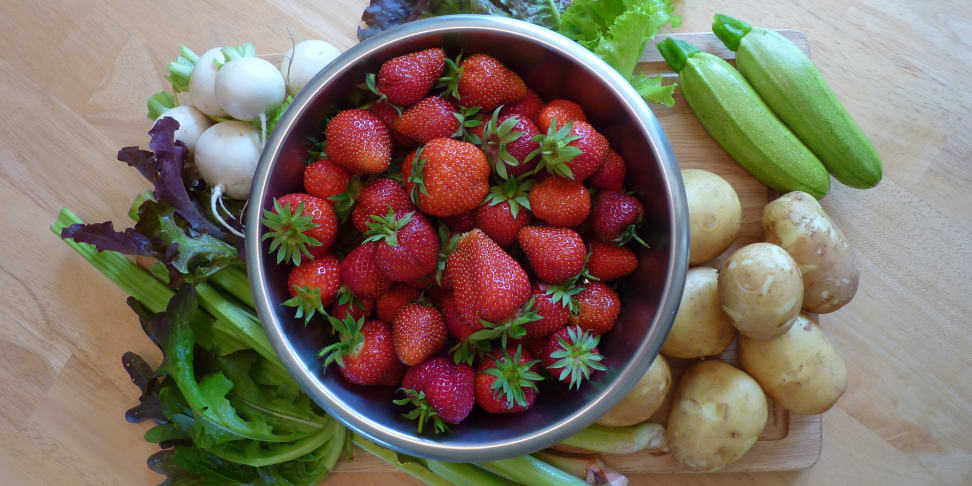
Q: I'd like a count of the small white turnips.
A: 5